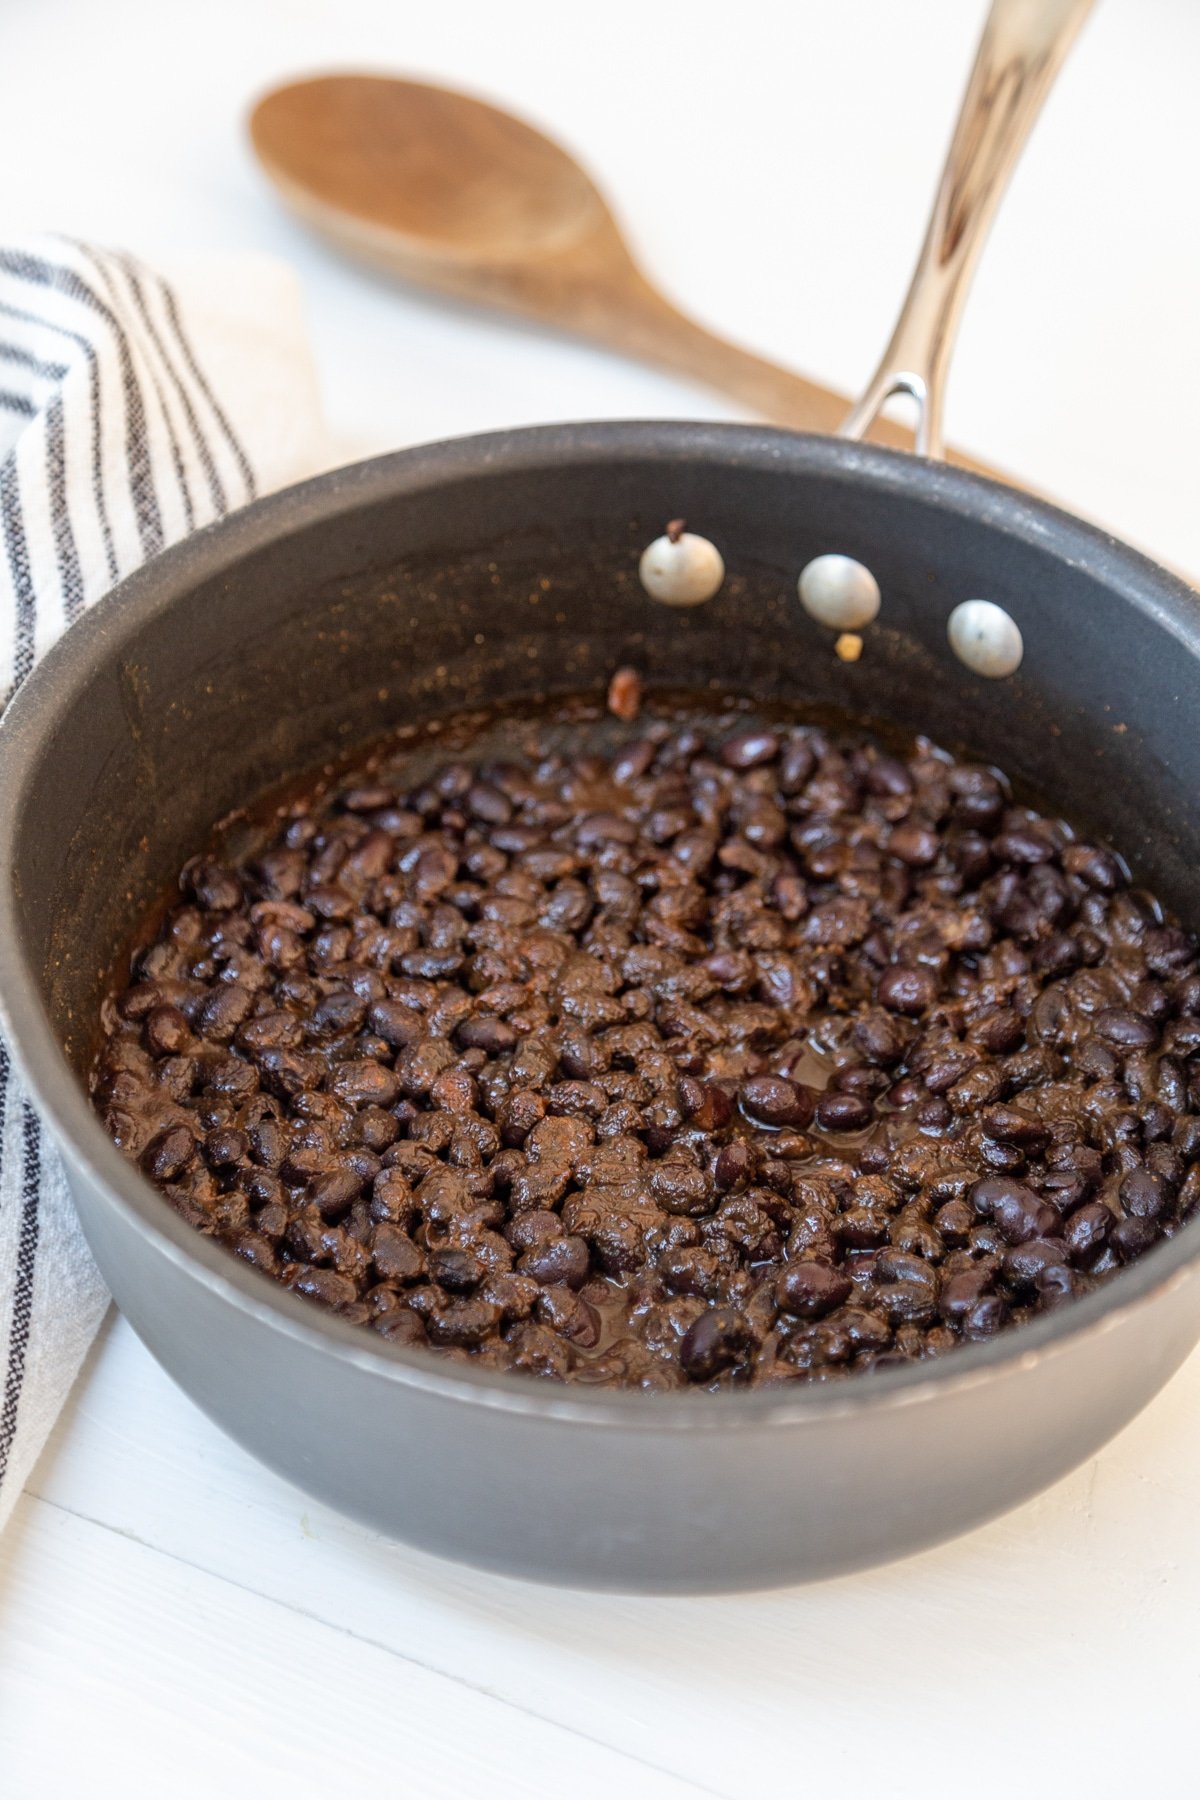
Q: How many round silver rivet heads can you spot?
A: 3